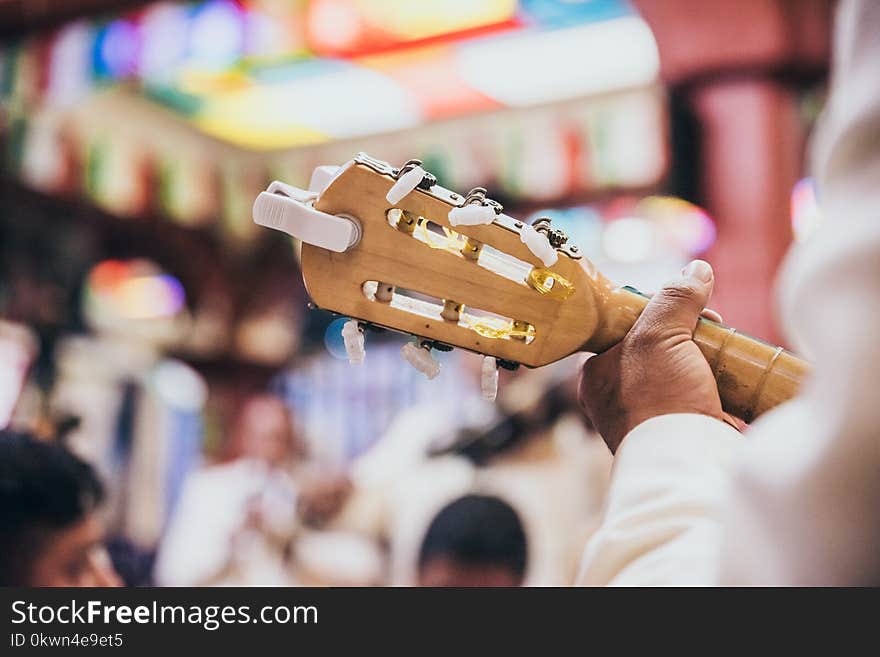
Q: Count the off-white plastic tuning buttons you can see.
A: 6